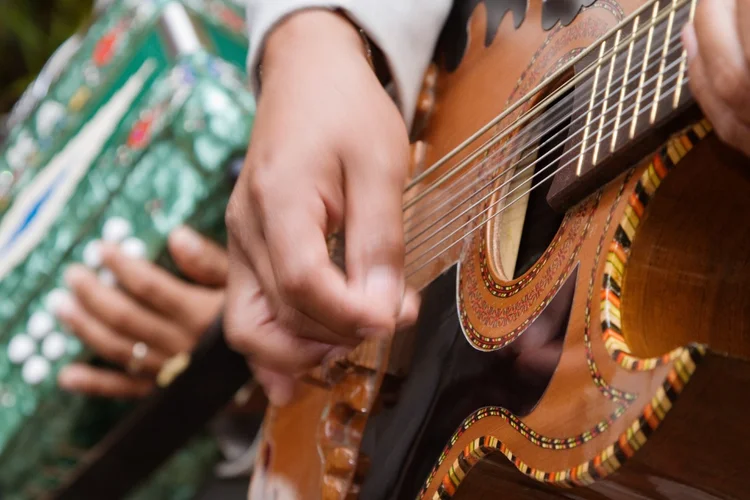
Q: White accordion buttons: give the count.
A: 9